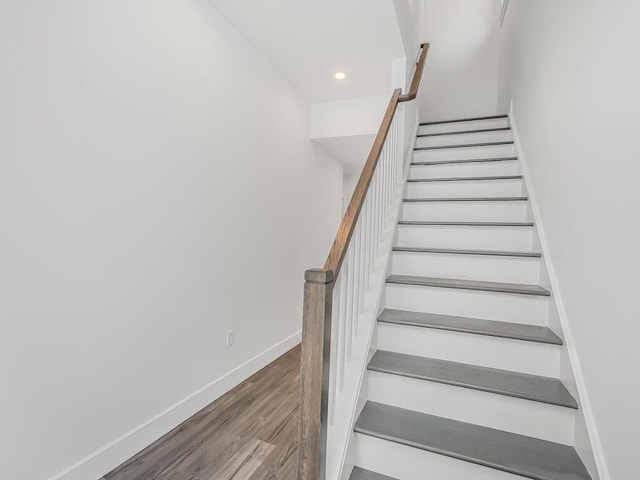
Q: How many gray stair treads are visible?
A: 13